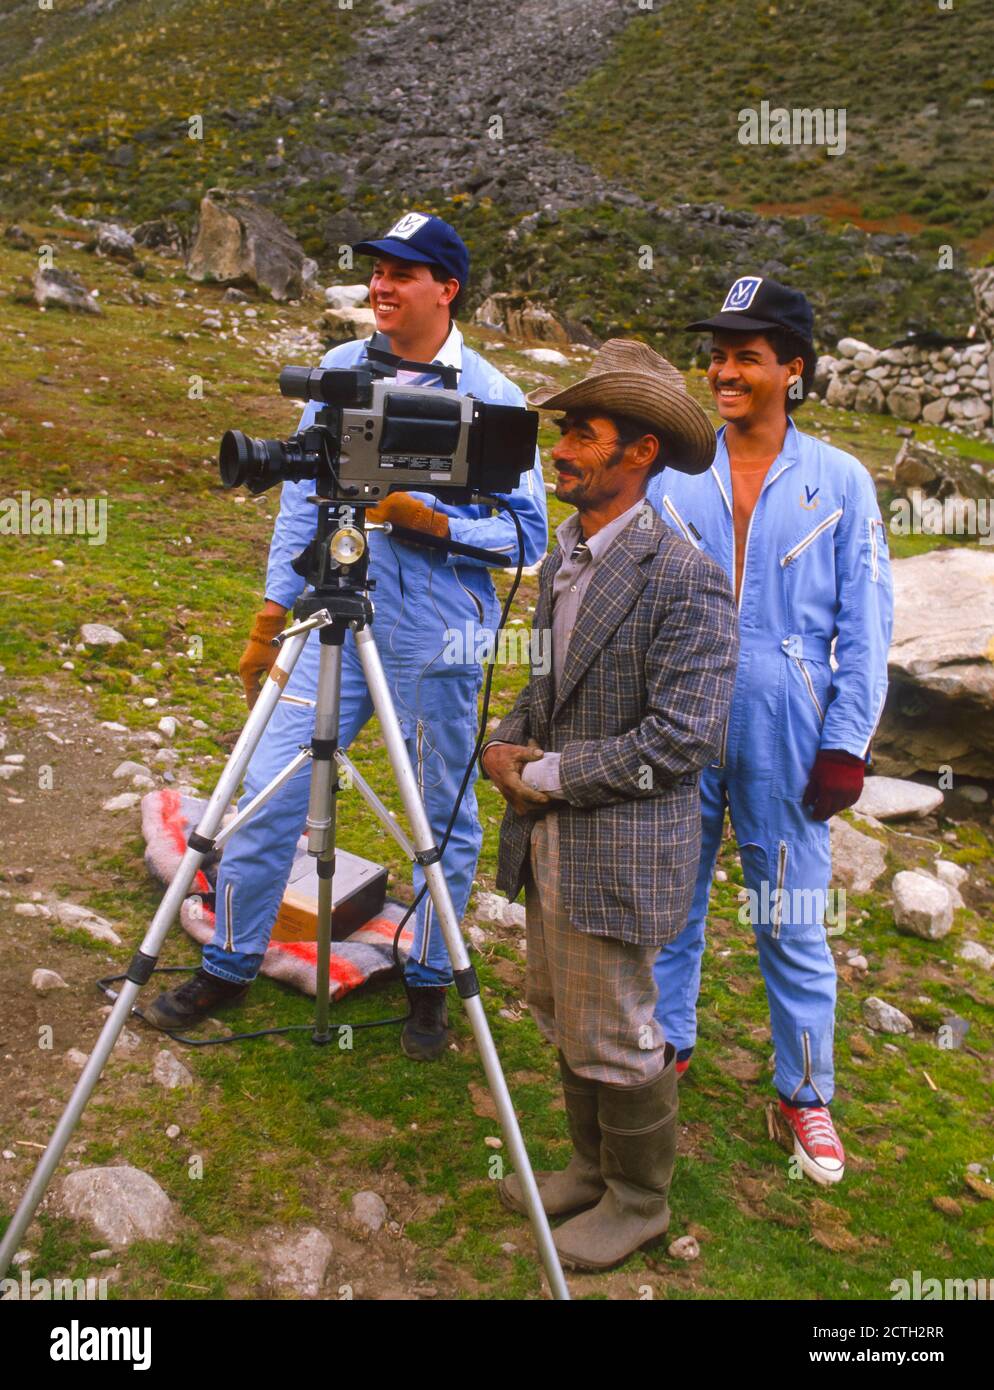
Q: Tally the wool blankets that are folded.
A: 1